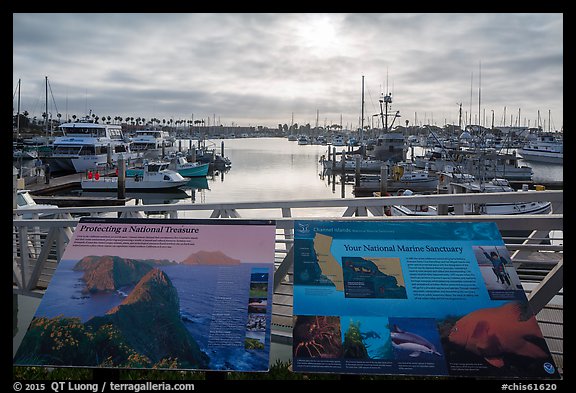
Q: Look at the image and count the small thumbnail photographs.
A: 5